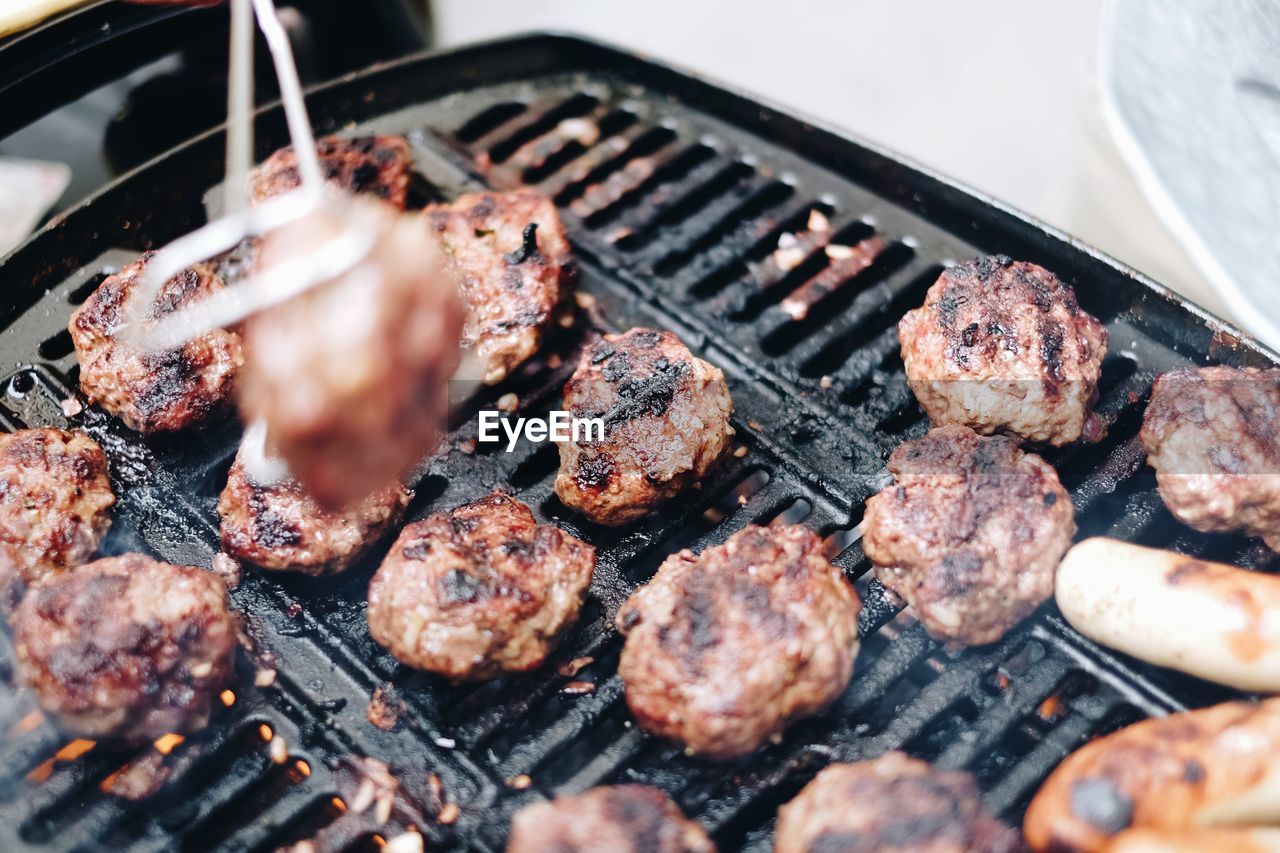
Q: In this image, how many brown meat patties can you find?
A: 15